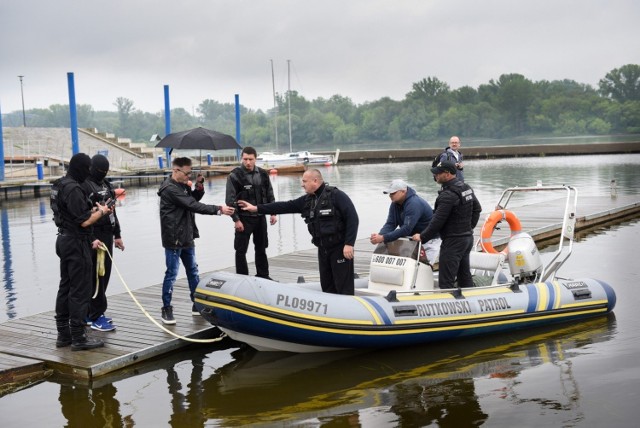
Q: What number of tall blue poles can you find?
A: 4